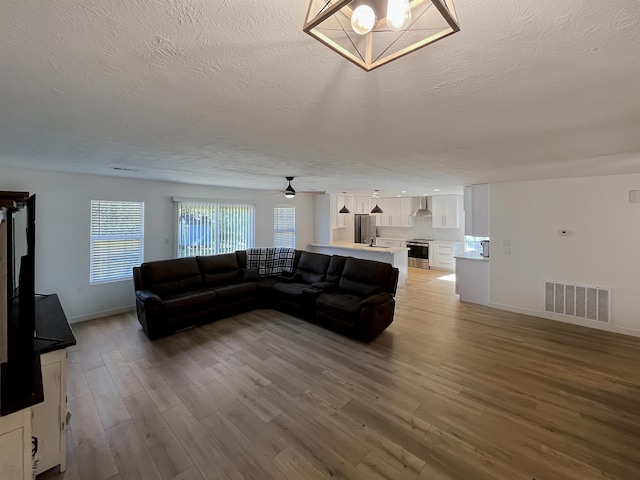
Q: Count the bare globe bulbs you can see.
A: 2